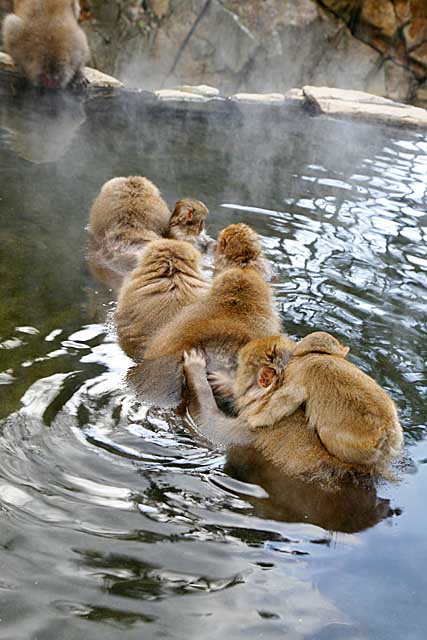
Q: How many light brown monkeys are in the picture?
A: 7